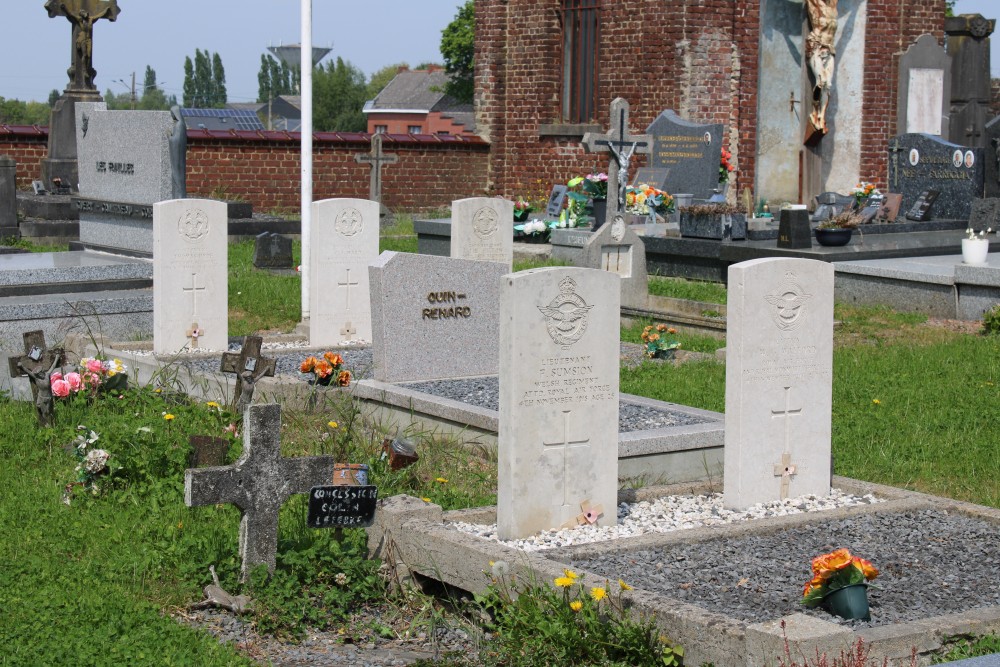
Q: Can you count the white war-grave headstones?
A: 5